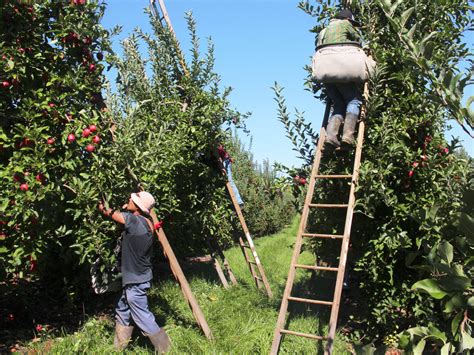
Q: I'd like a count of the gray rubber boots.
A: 4